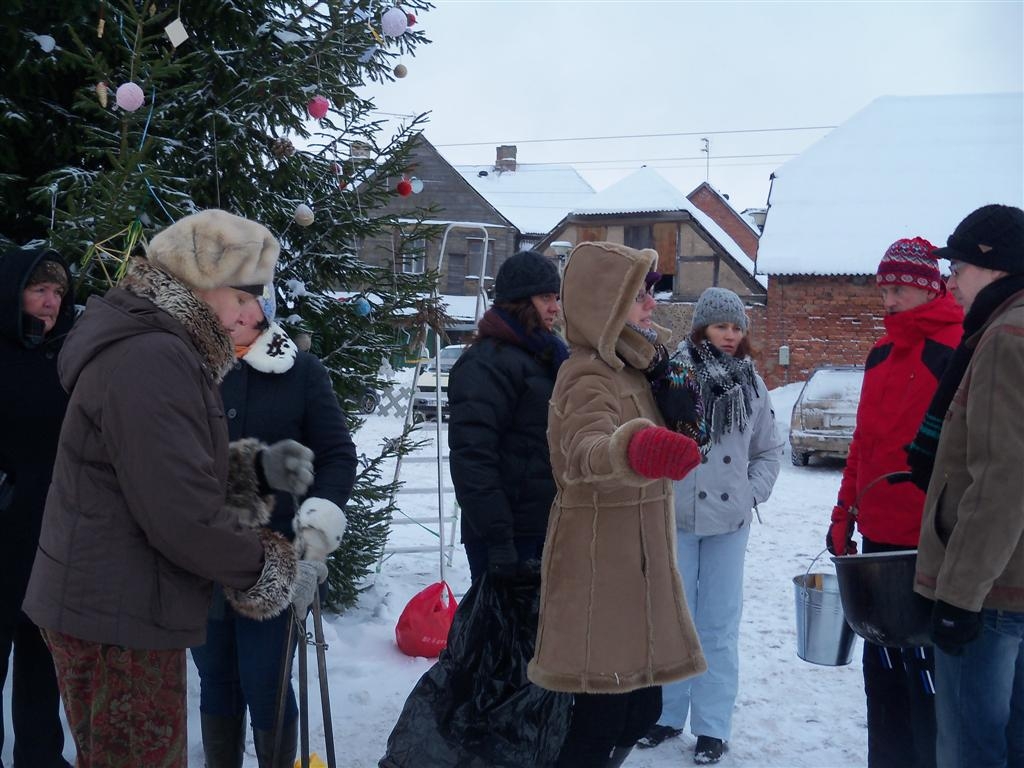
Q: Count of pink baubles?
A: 3